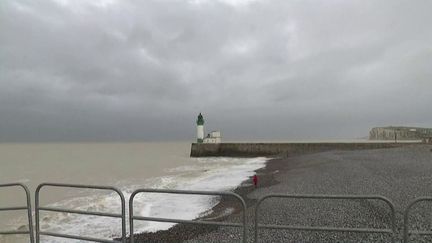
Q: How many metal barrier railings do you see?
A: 5